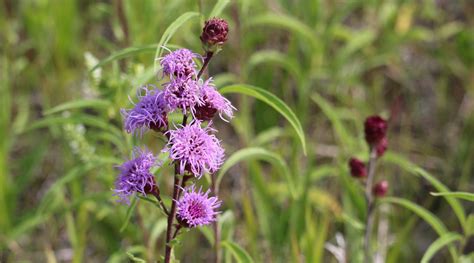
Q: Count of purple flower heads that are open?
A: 7